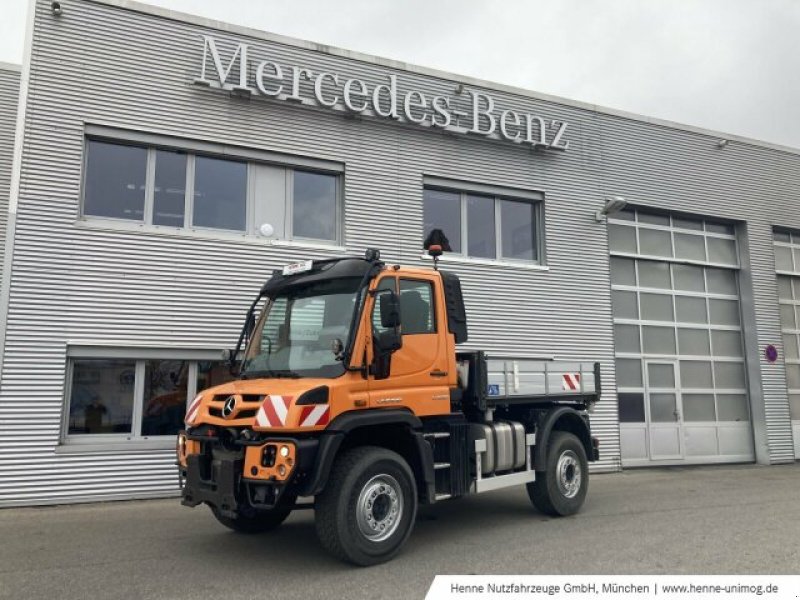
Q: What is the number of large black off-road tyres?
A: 3